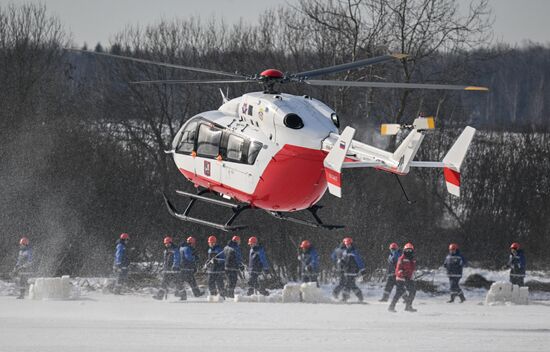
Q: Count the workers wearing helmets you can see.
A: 13